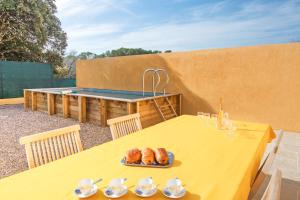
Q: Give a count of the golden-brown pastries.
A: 3